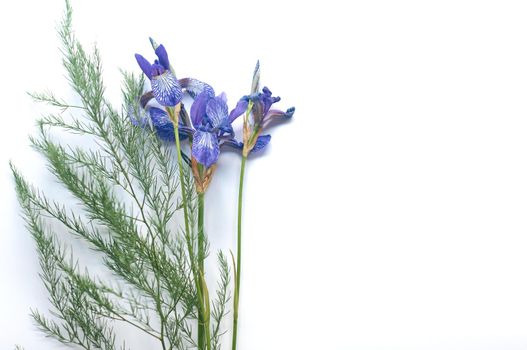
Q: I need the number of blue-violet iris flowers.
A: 3